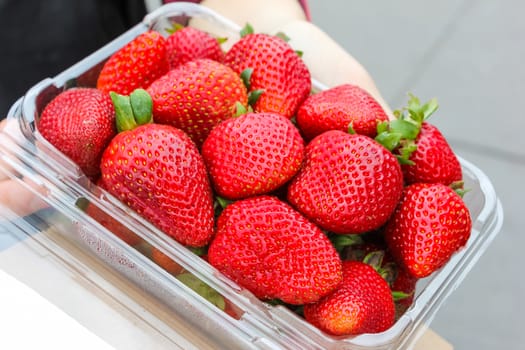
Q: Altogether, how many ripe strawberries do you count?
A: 13